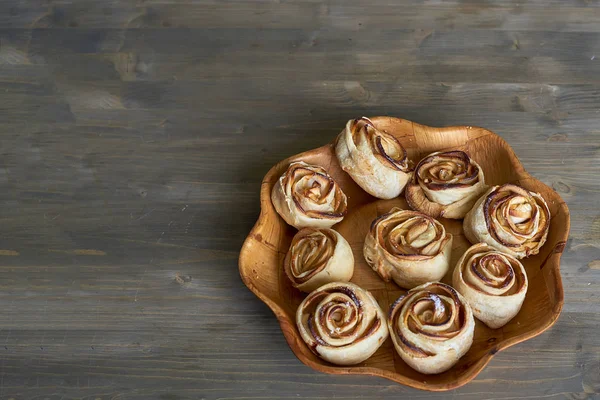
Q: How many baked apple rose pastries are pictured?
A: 9